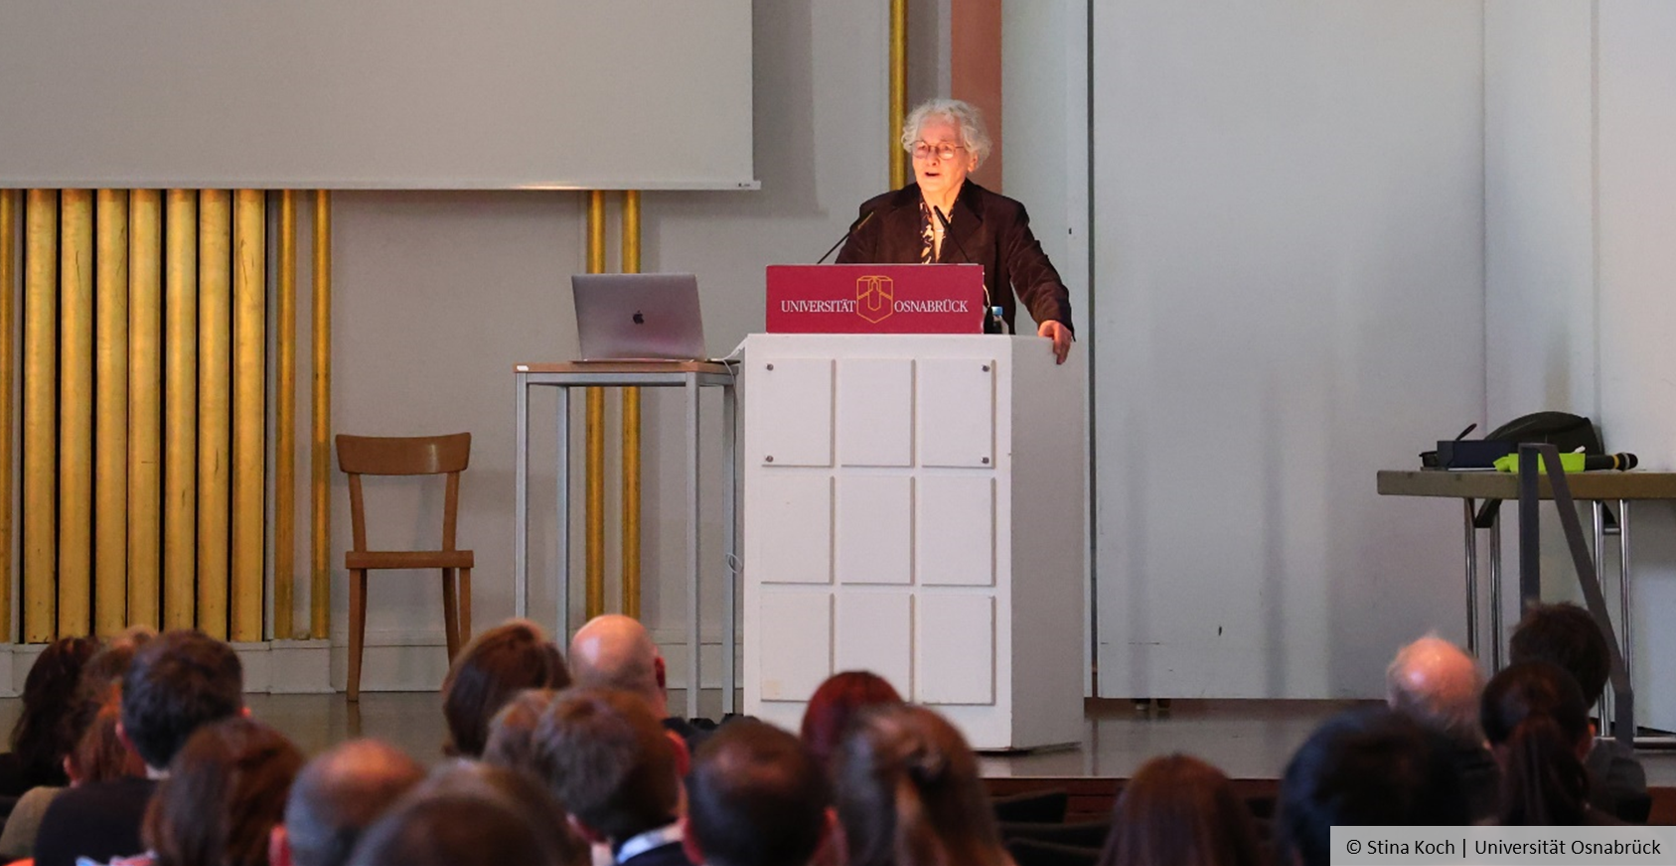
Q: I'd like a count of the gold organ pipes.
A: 13